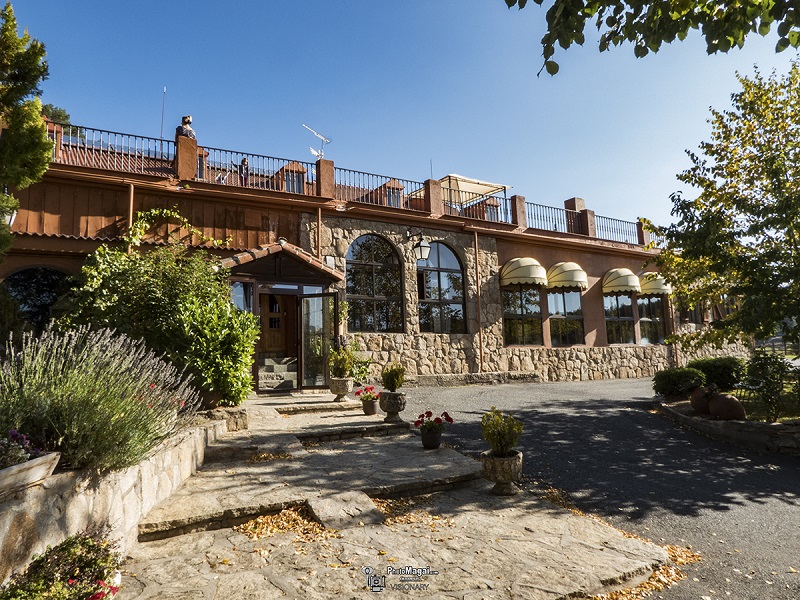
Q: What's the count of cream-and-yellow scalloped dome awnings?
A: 4